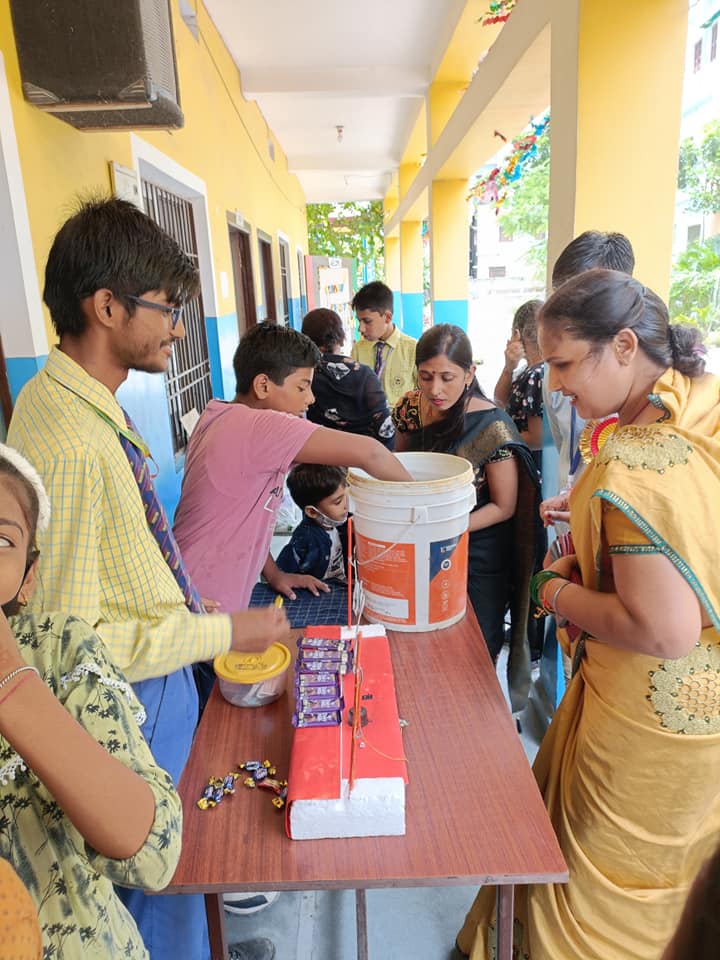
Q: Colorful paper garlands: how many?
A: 2